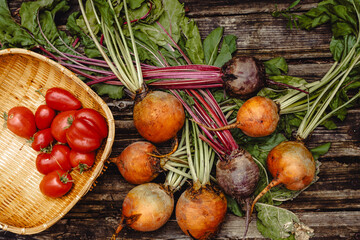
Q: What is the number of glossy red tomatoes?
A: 9